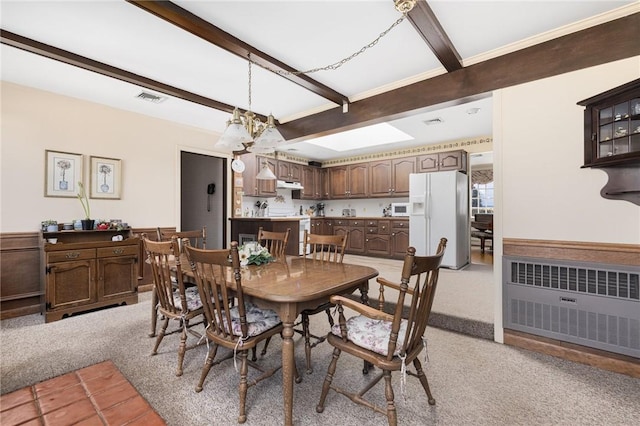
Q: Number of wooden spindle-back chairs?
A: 6